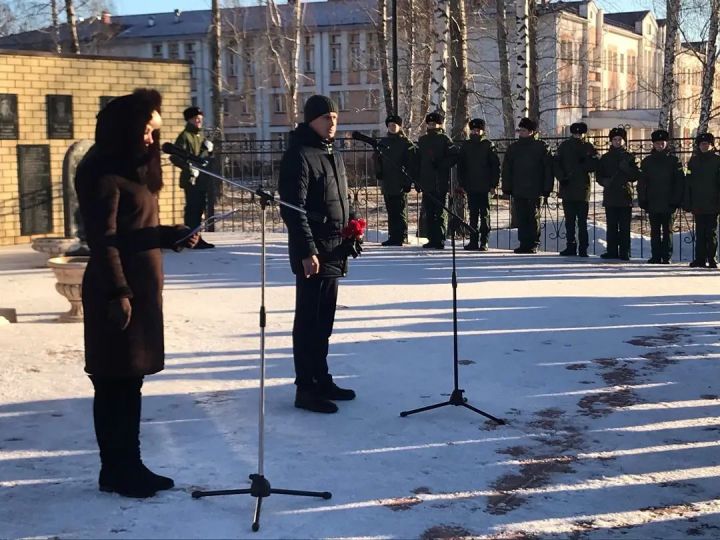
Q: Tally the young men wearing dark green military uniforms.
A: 9